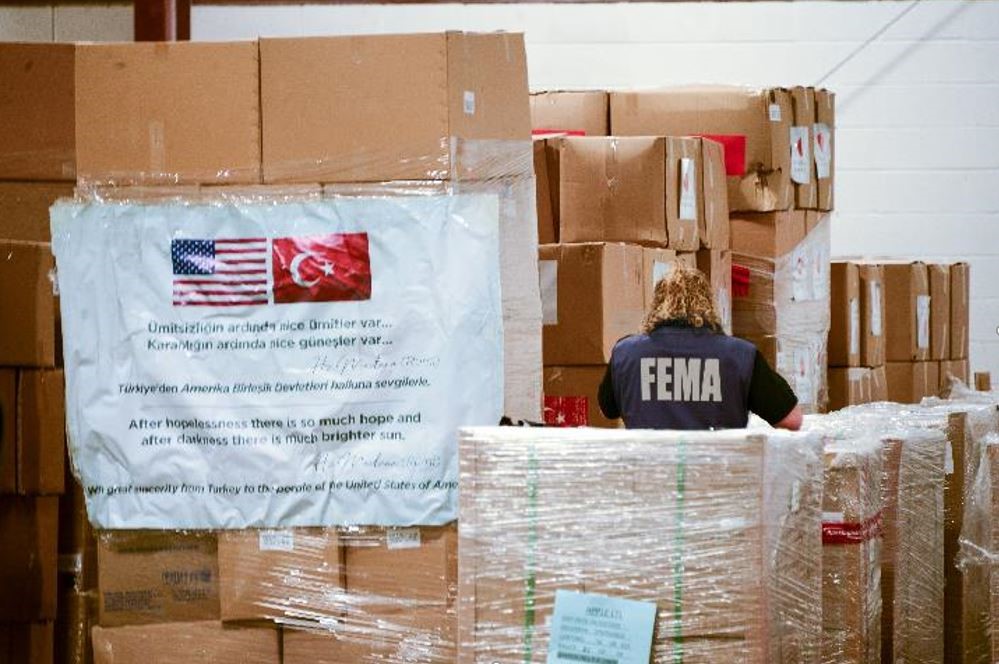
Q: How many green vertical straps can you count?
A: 2